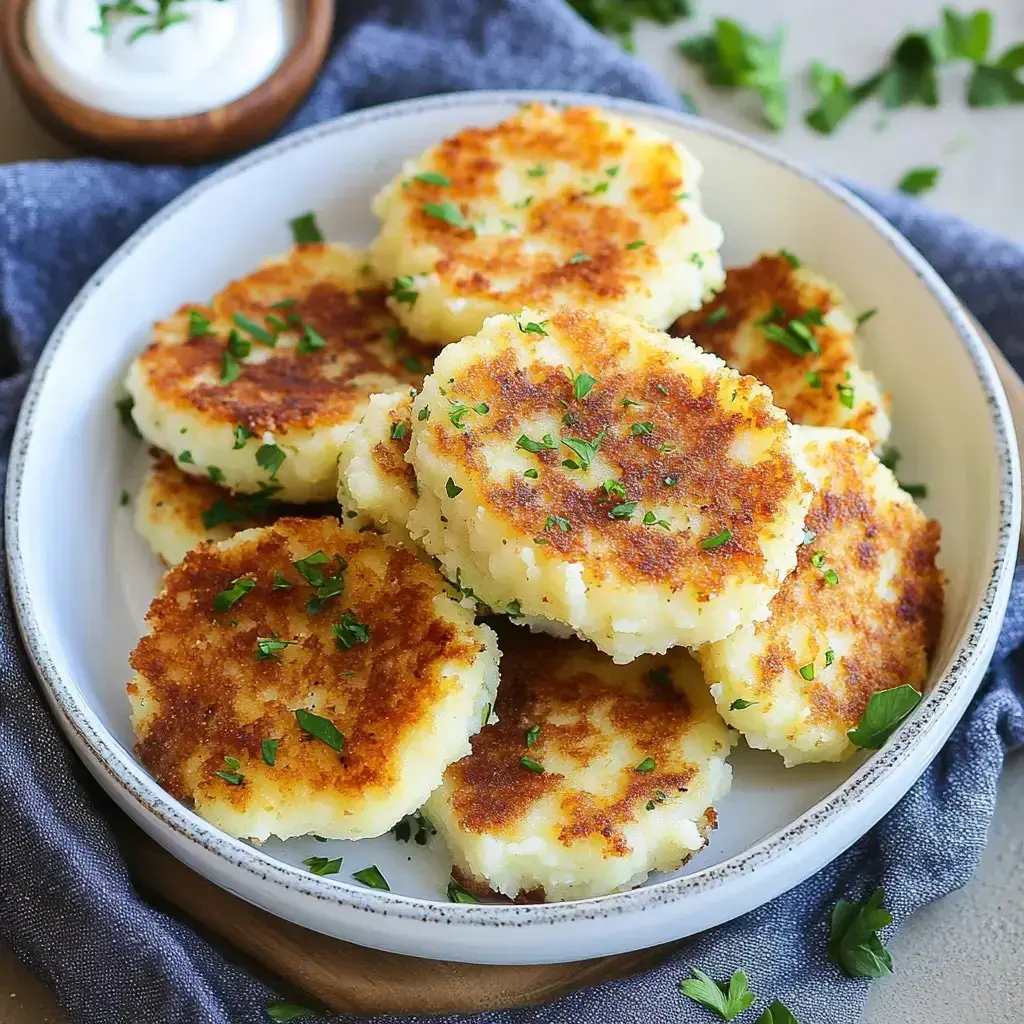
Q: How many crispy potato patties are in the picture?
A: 9